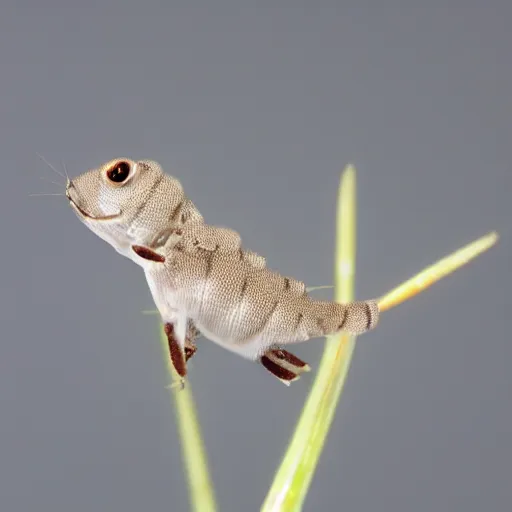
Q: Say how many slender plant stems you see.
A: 3